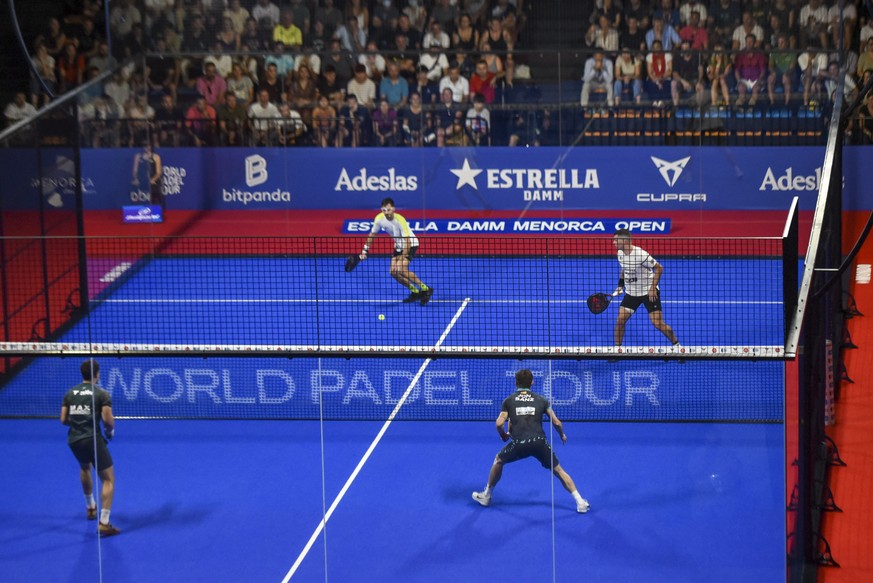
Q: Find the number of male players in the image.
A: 4